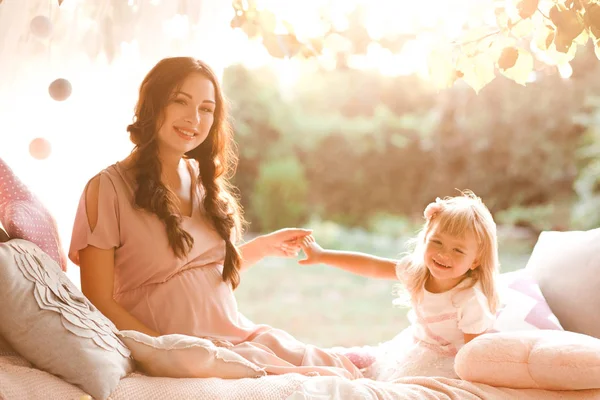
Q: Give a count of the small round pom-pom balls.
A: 3